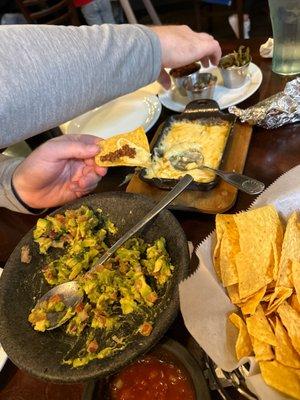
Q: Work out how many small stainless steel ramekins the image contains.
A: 3